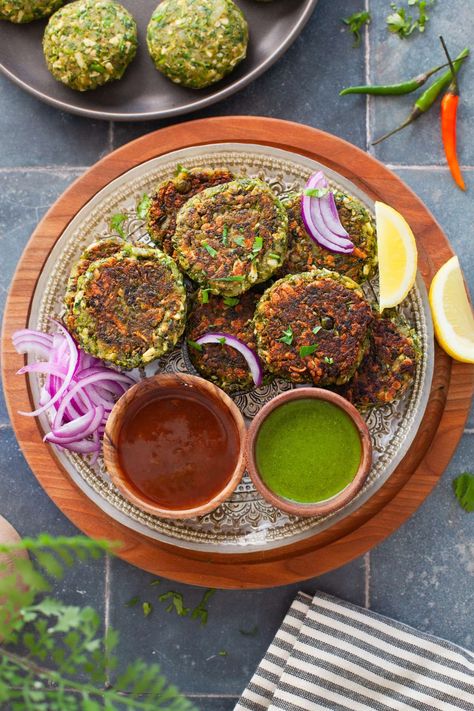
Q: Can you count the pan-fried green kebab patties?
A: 8